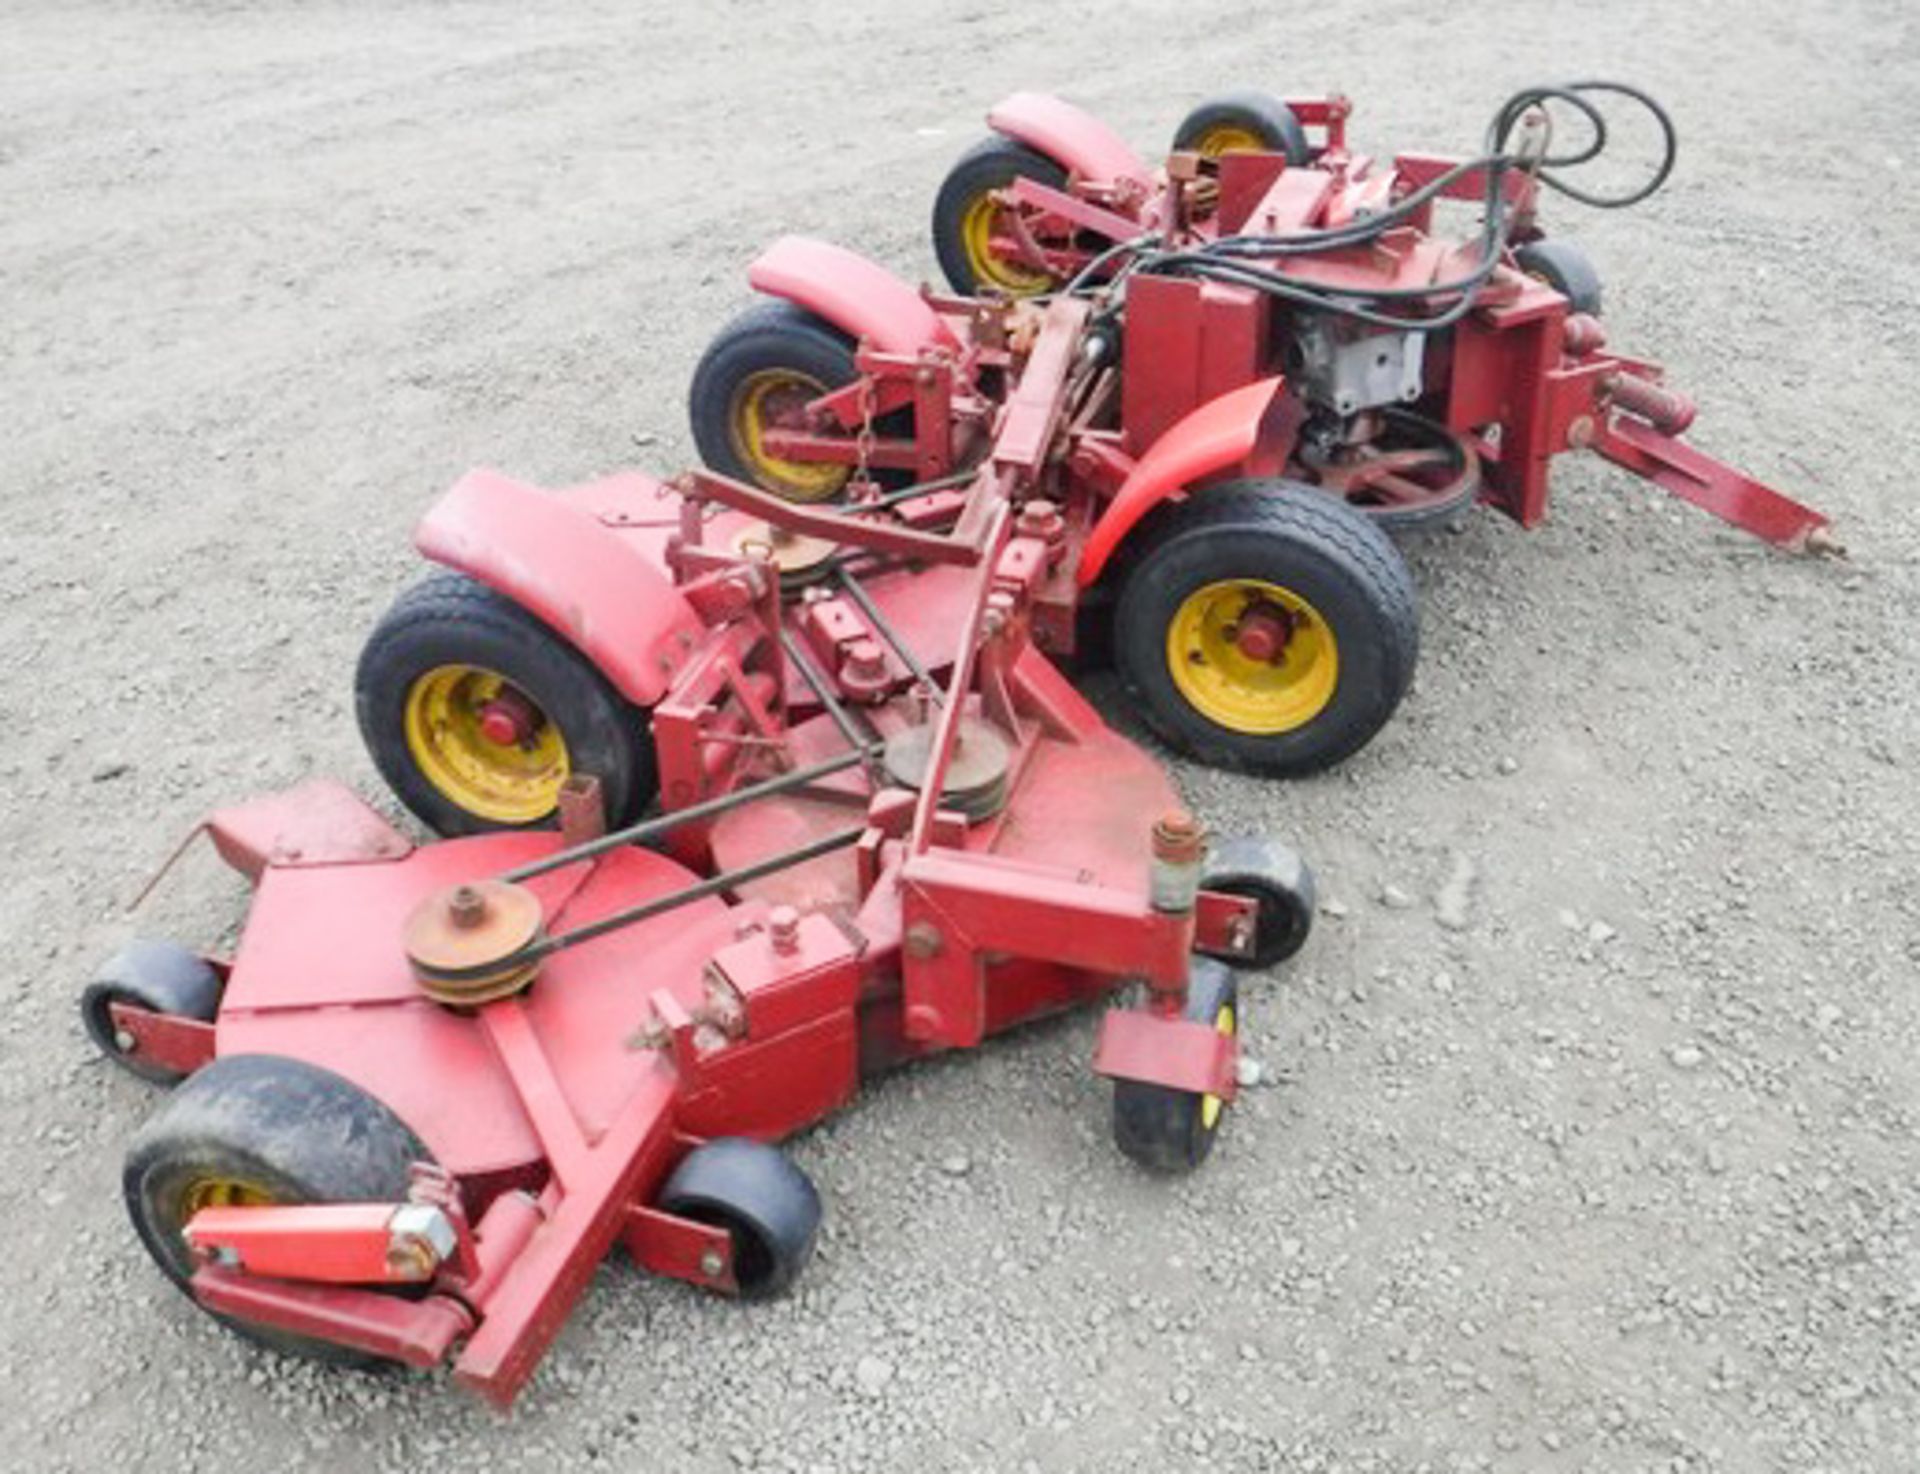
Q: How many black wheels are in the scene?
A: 11